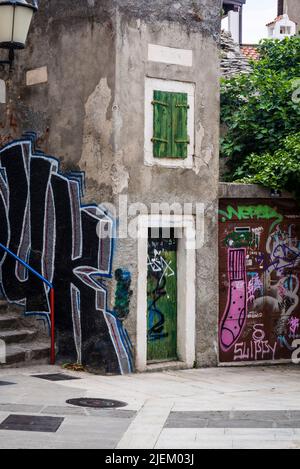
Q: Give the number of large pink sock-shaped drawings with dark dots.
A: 1